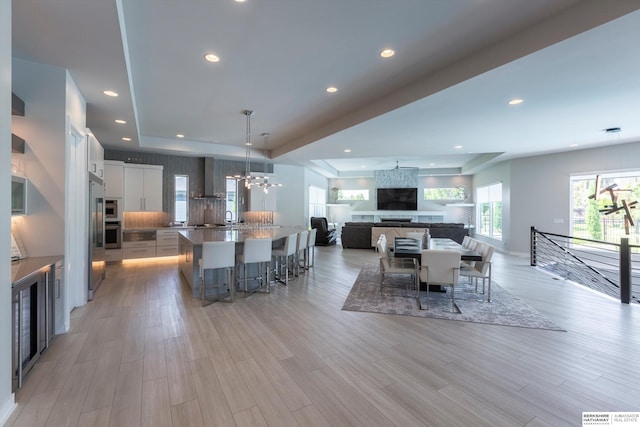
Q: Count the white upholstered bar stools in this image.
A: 5